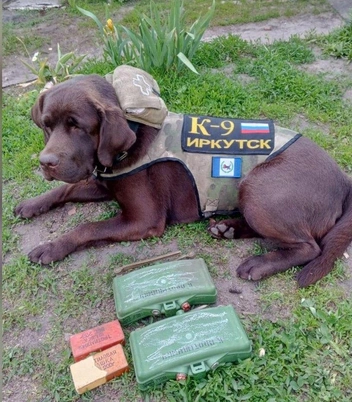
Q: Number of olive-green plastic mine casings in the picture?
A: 2